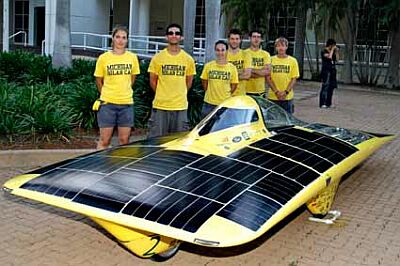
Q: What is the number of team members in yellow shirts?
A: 6